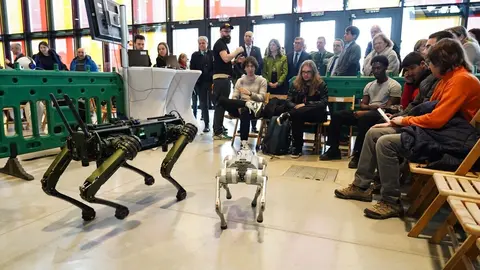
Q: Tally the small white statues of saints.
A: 0